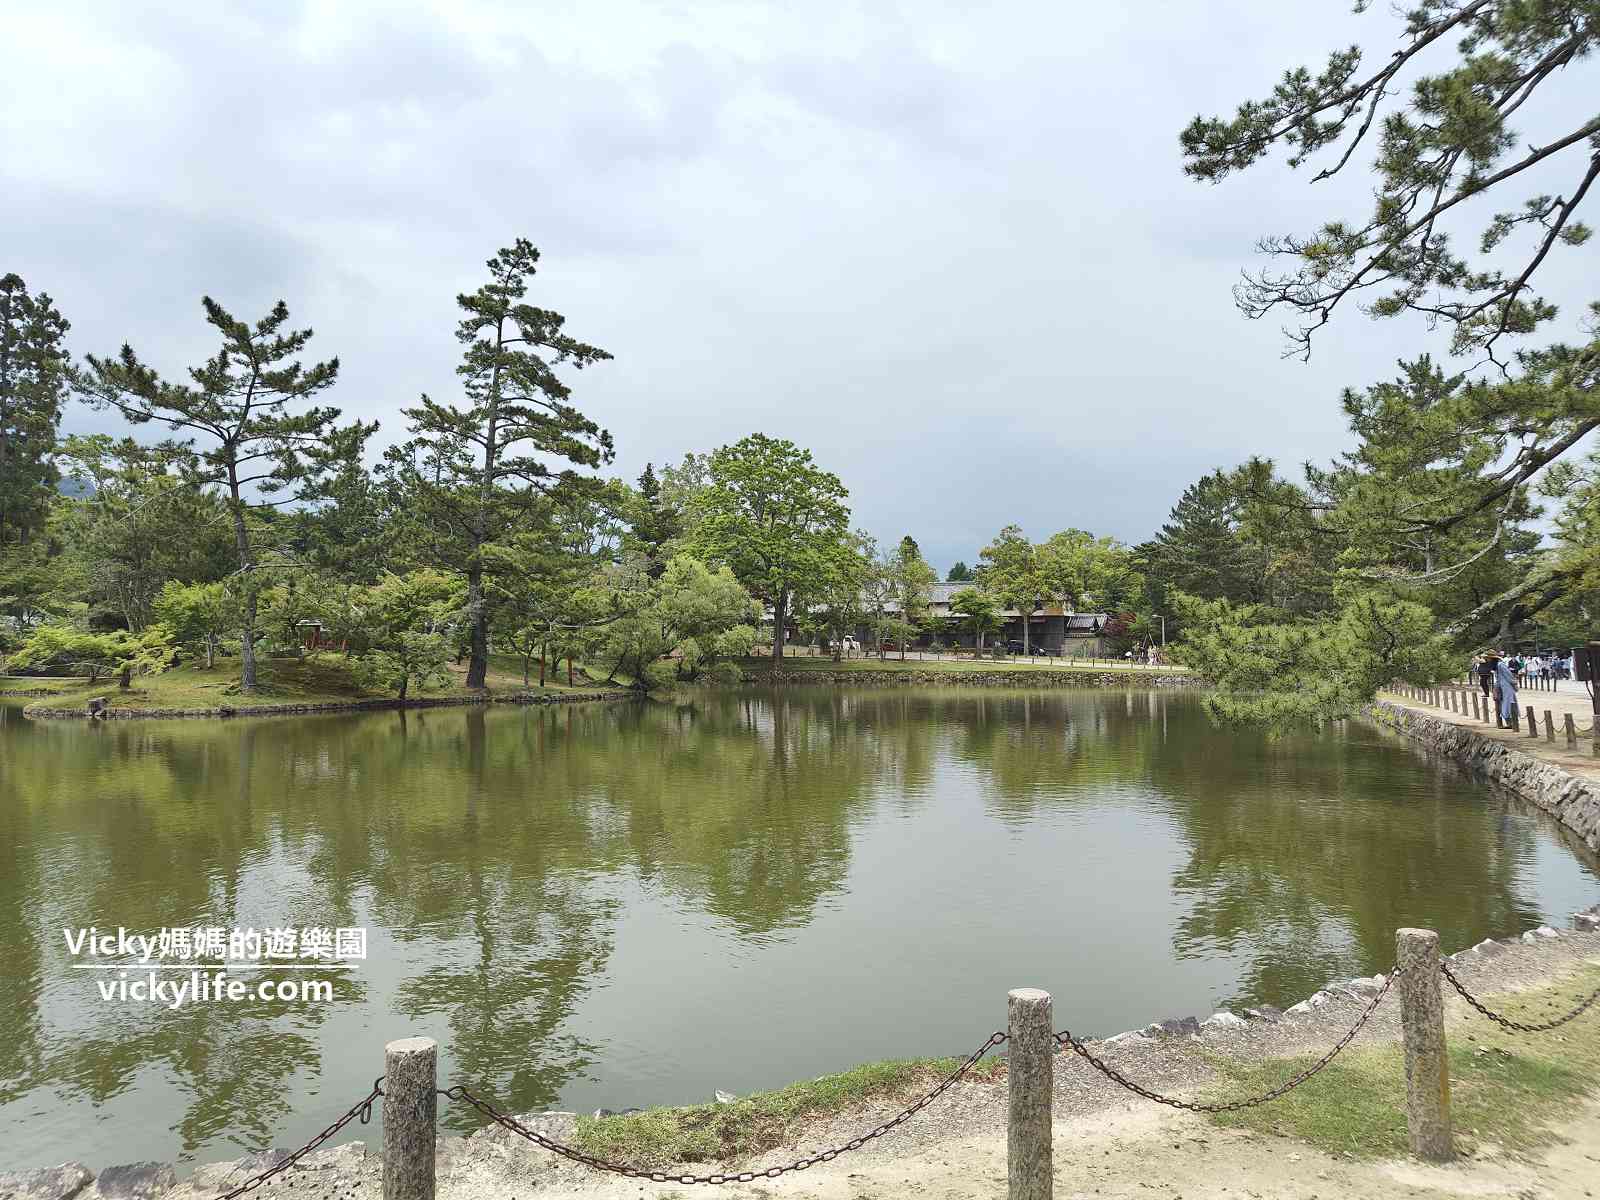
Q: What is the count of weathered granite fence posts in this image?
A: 3